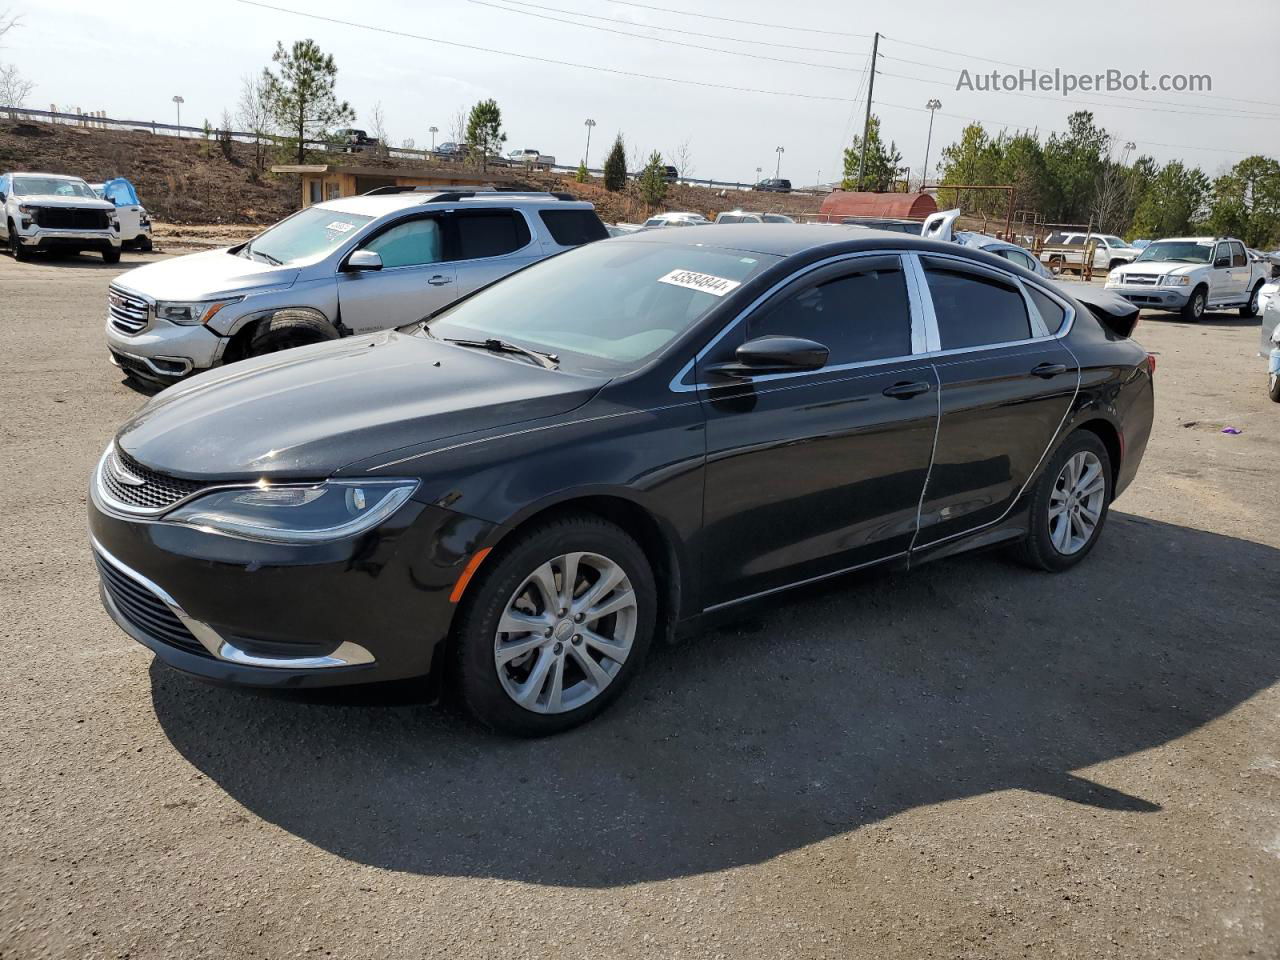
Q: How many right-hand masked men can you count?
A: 0